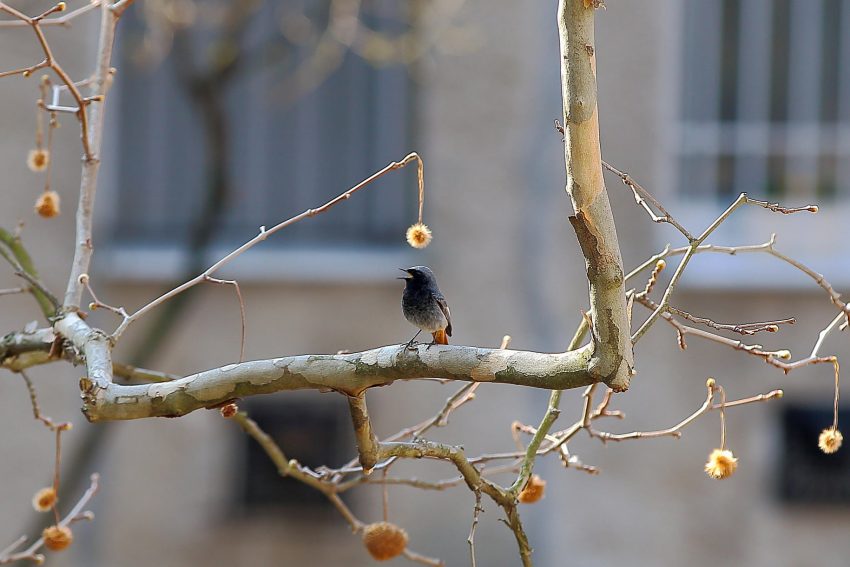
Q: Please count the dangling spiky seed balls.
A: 9